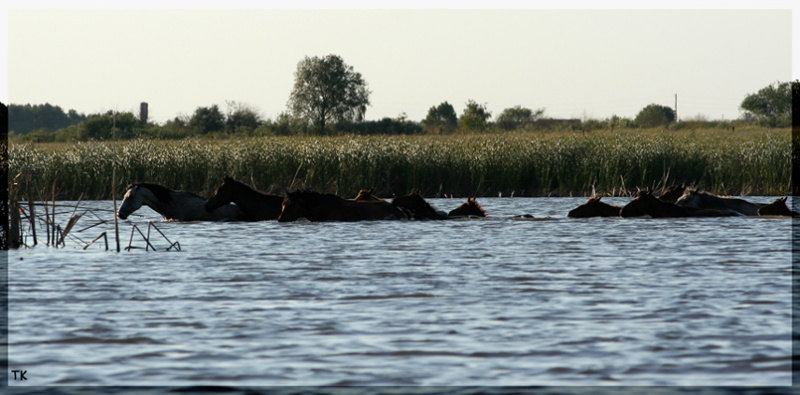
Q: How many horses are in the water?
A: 11